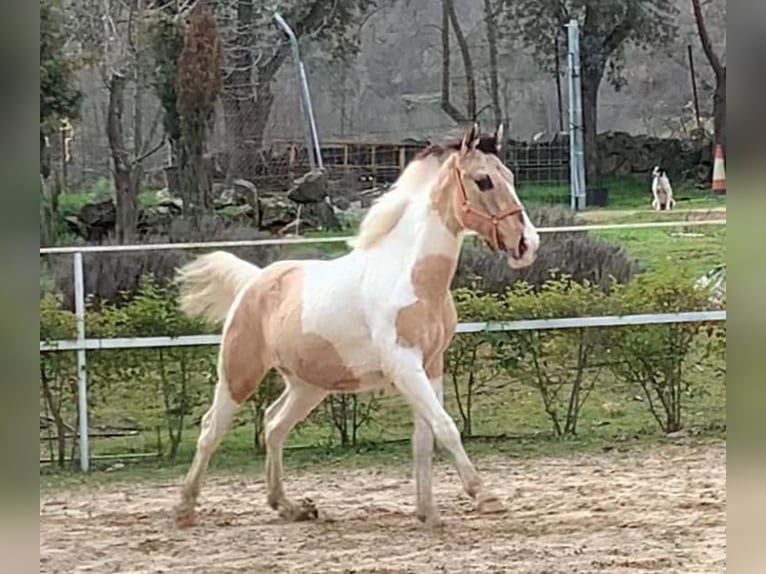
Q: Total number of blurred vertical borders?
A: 2